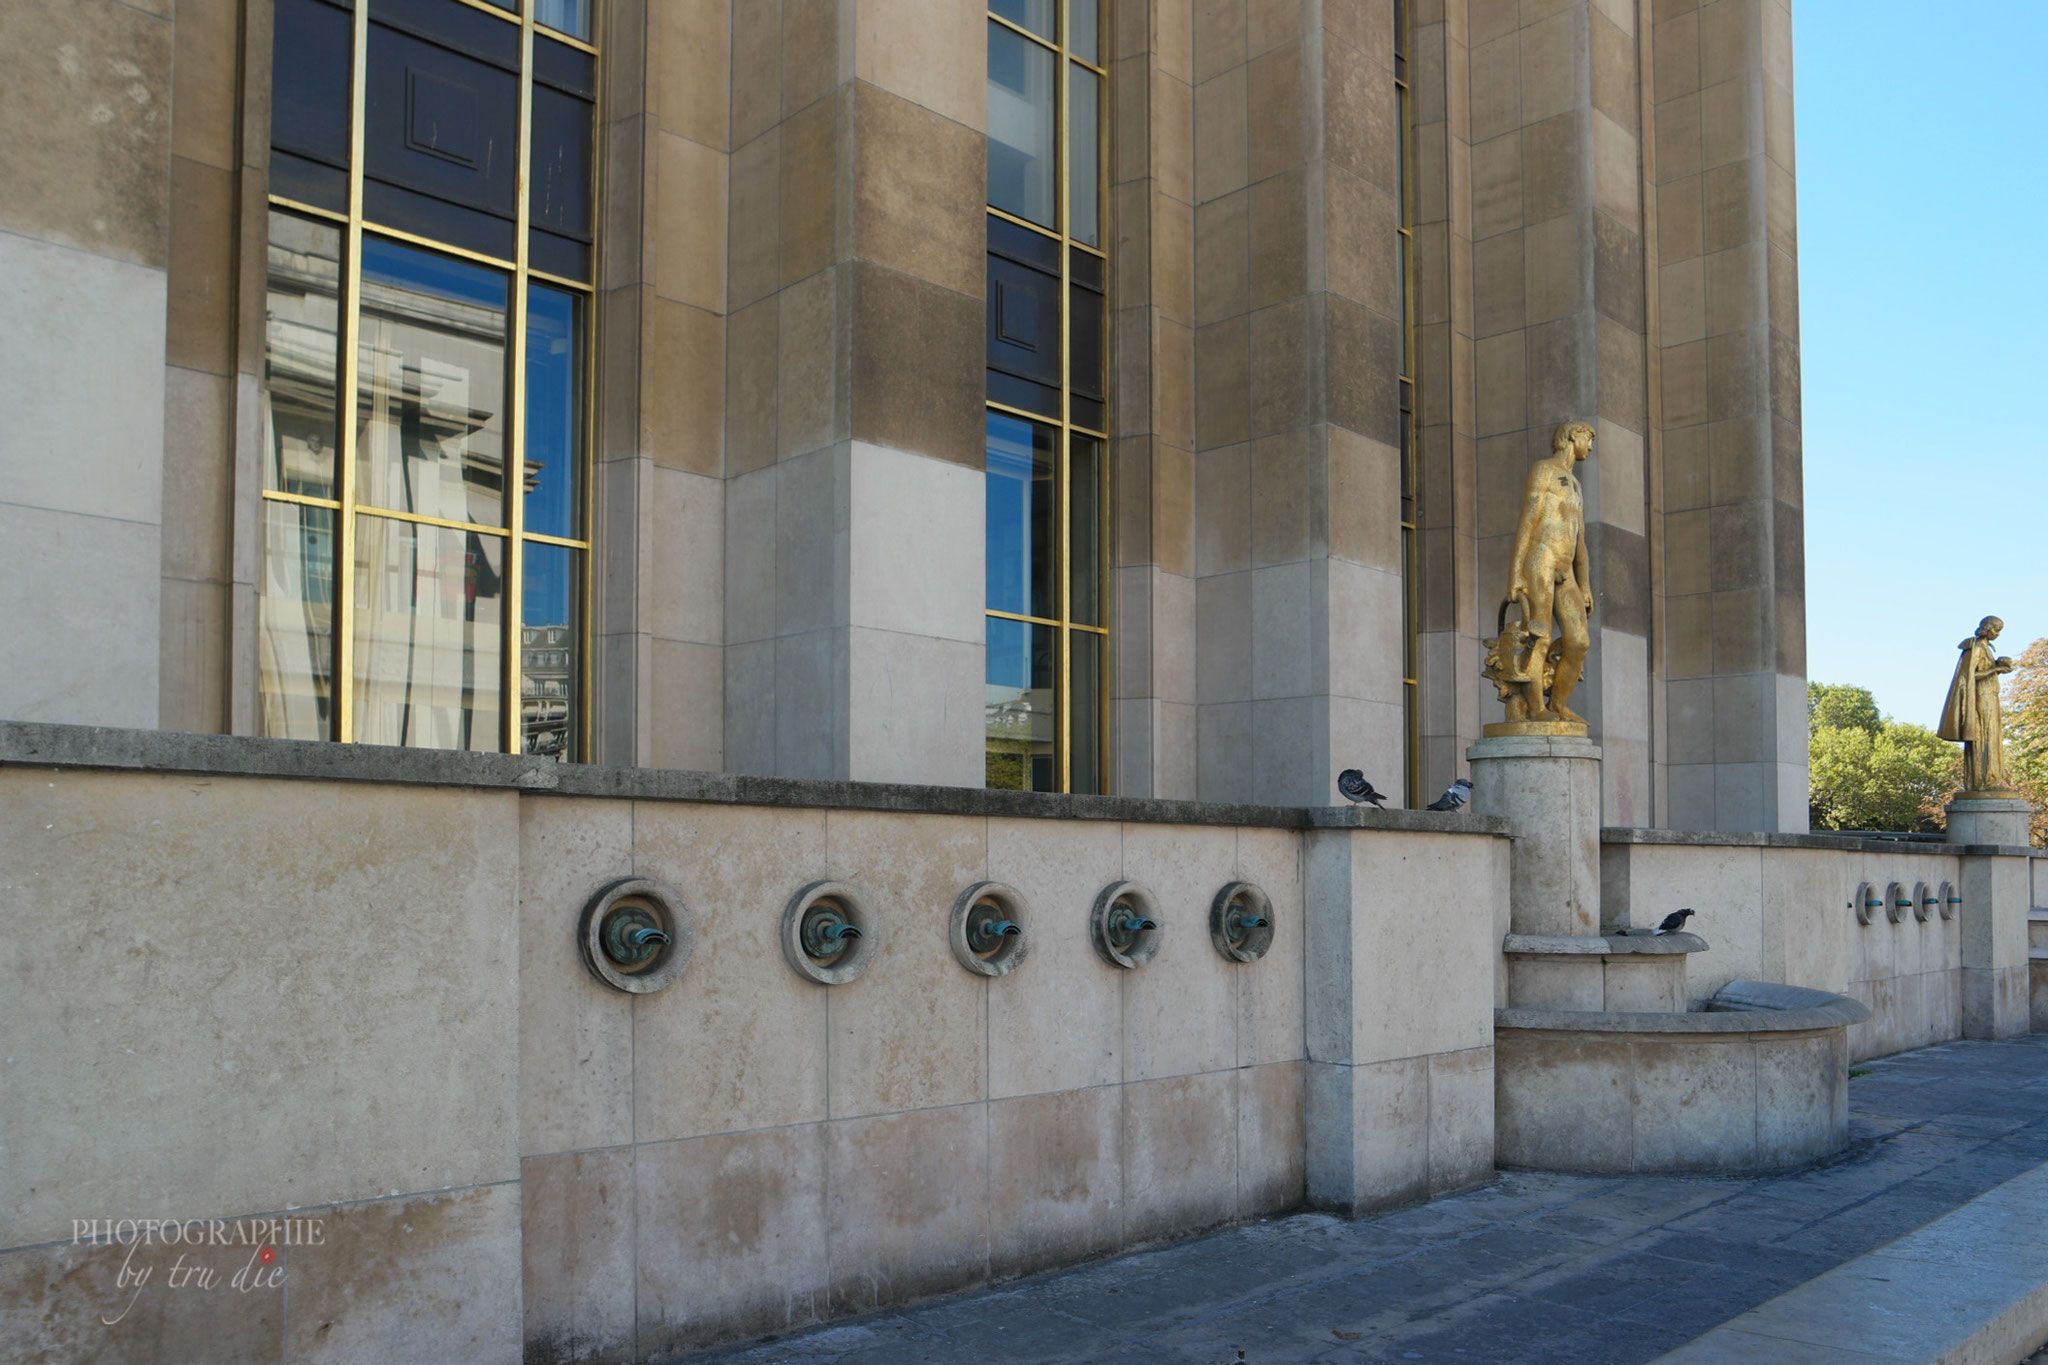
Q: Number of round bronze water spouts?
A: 9